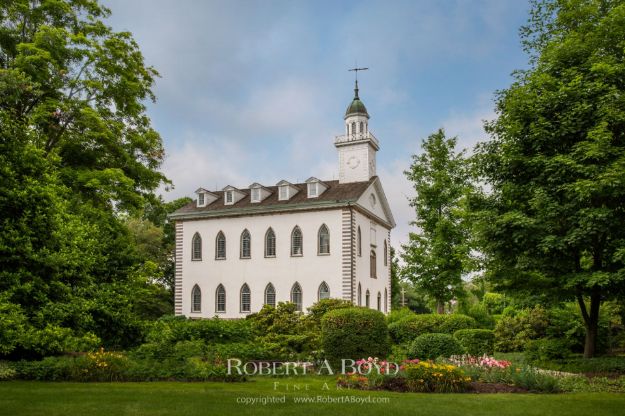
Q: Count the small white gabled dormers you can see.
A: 5